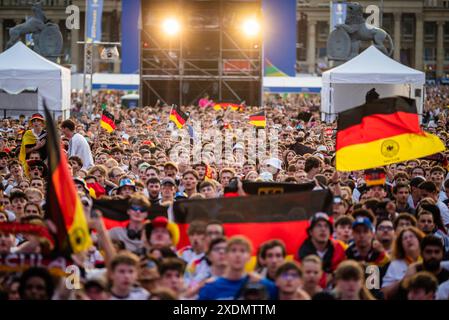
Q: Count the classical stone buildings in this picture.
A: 1